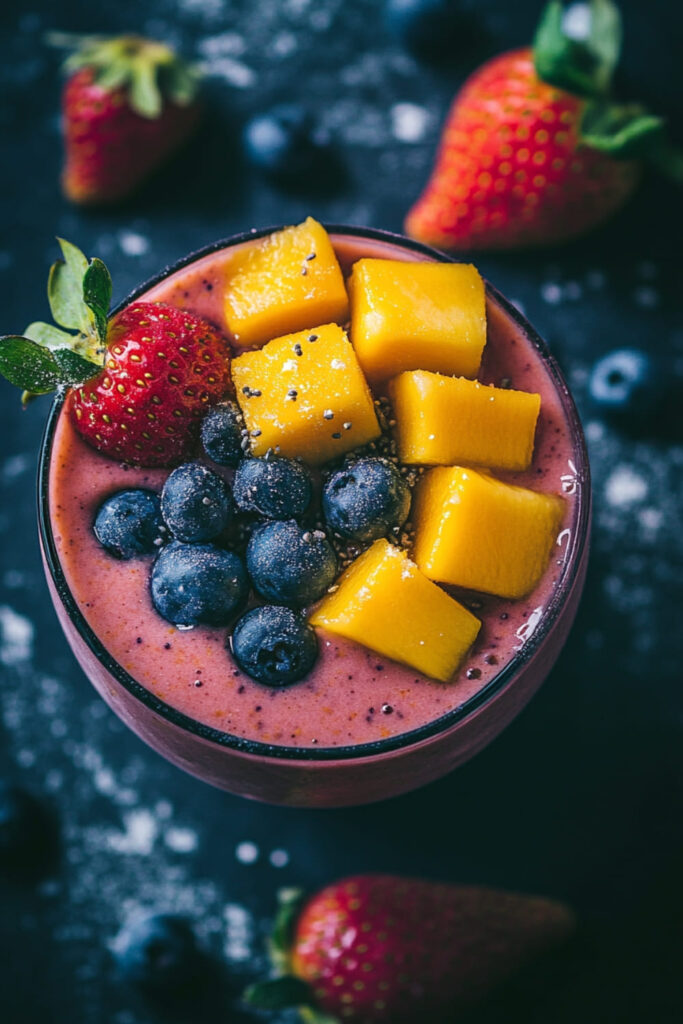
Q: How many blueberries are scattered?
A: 5